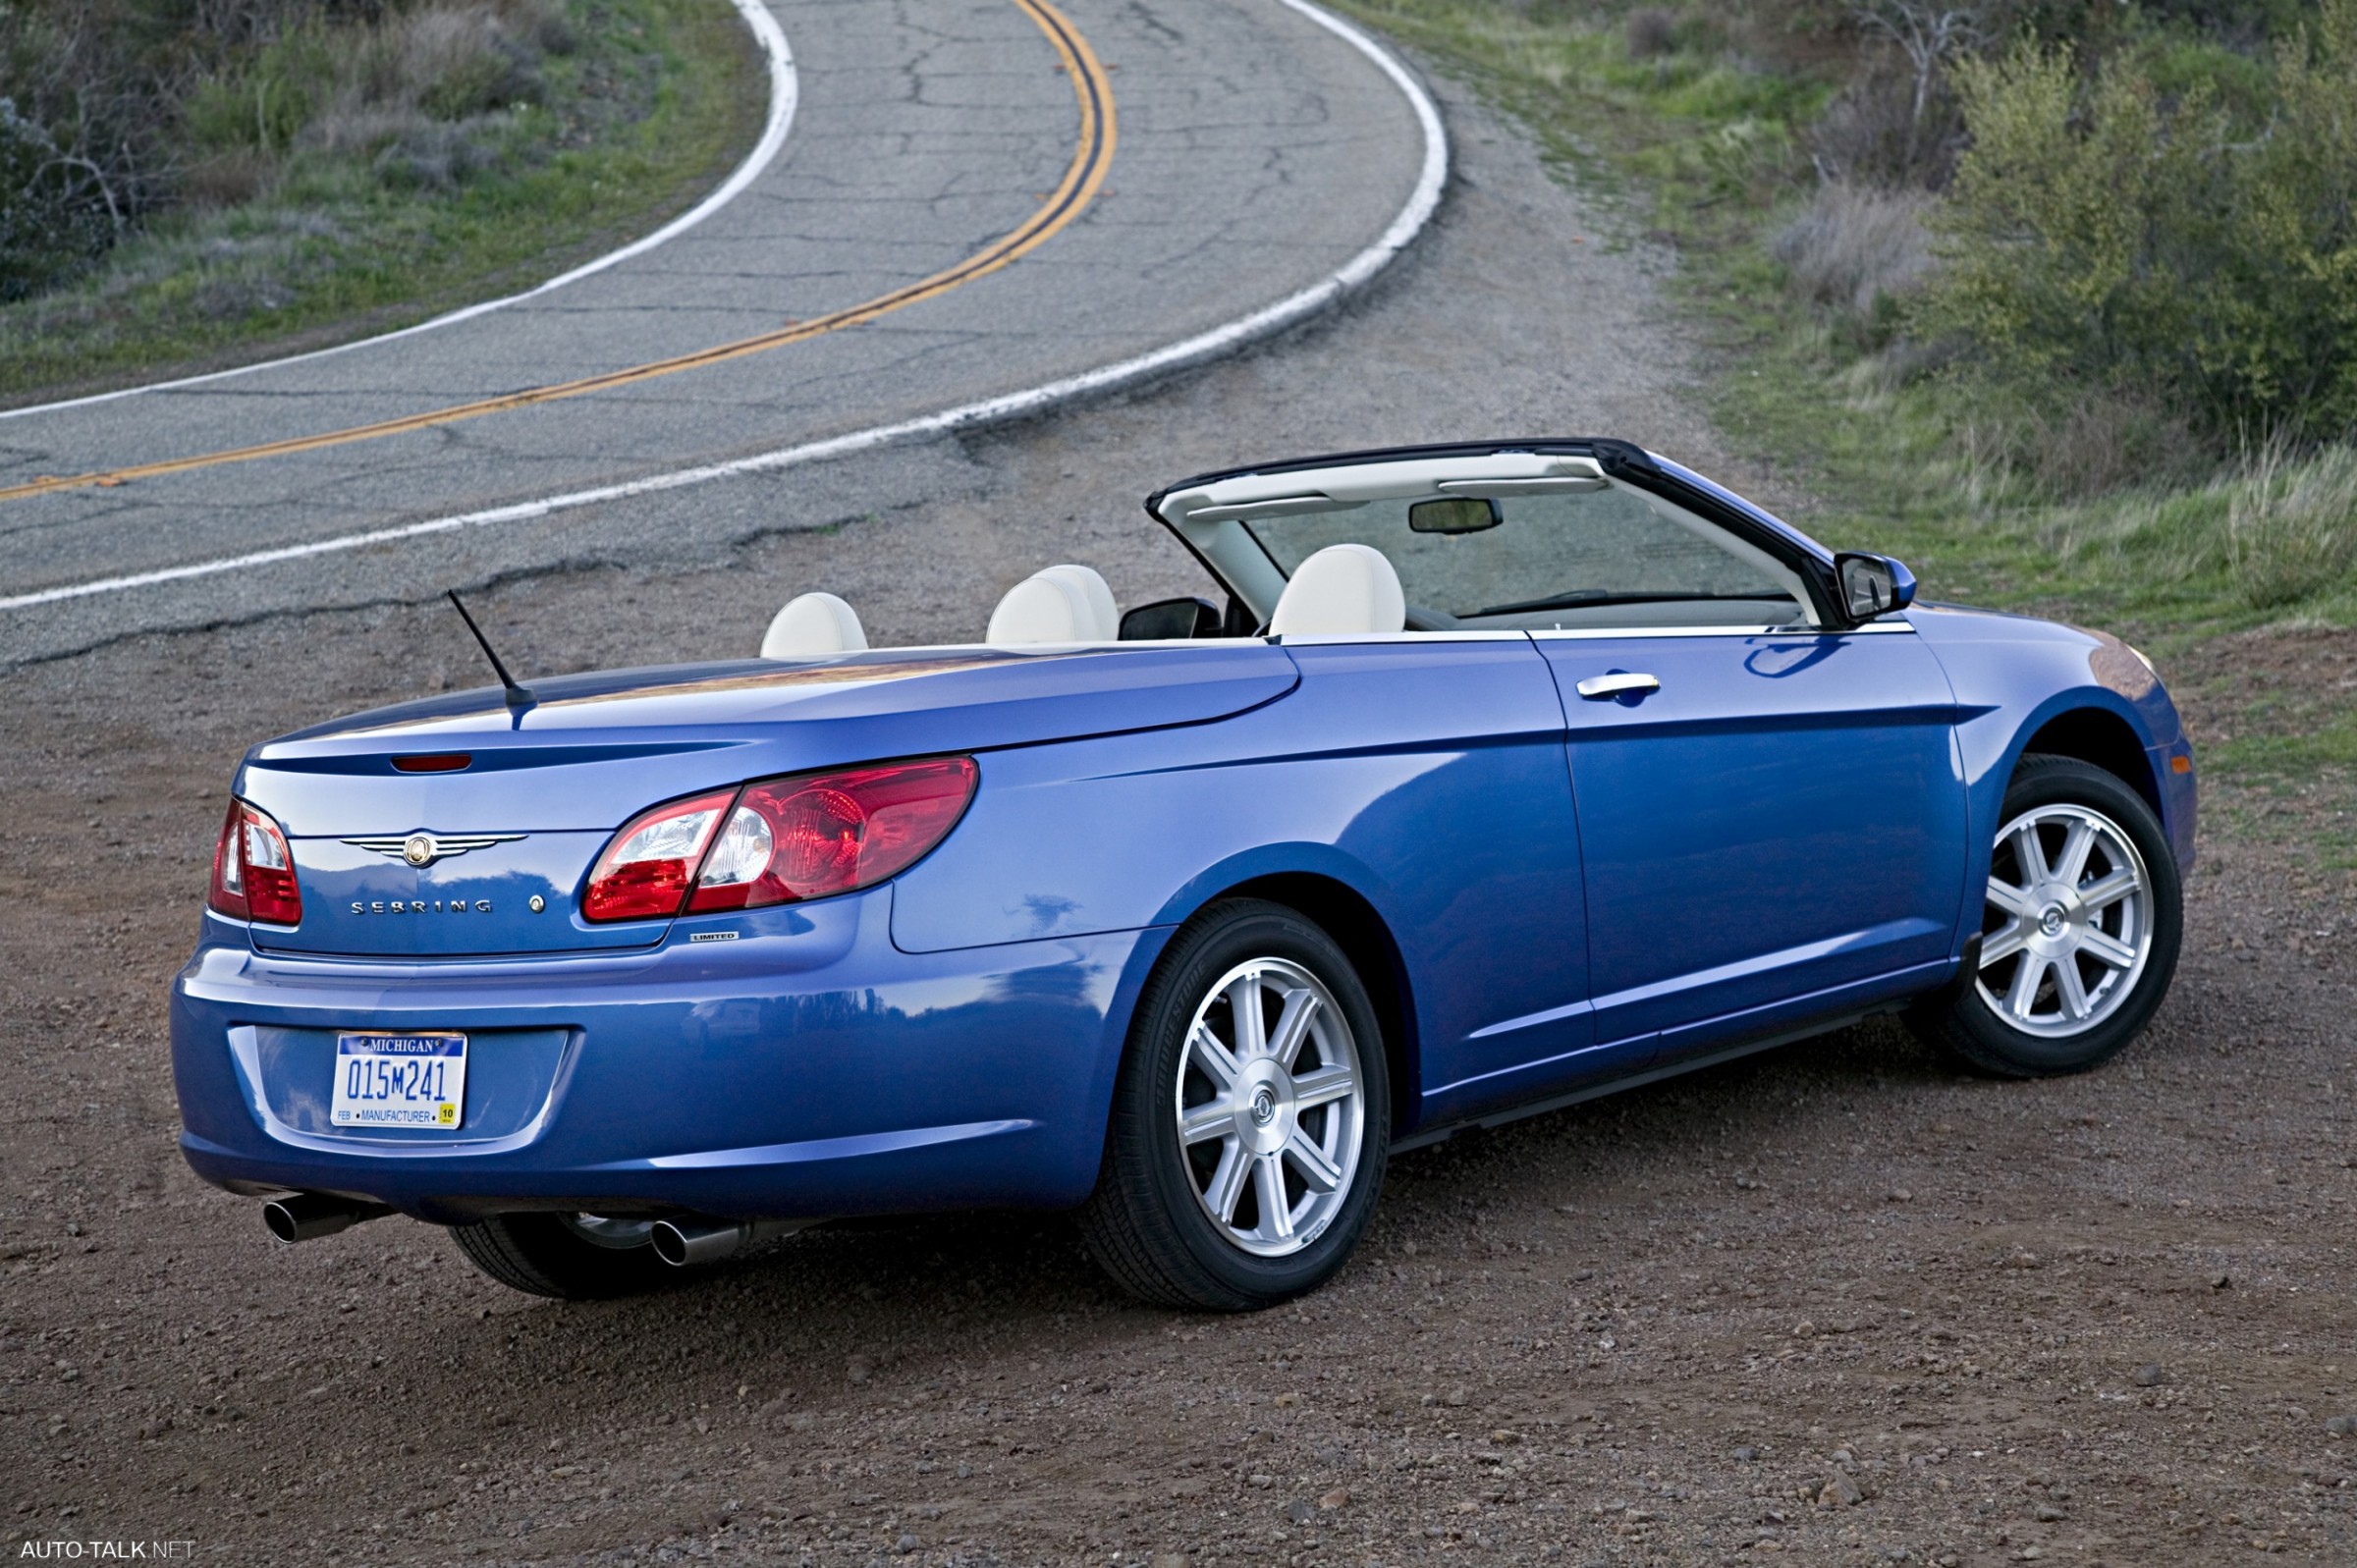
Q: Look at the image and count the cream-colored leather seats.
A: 4